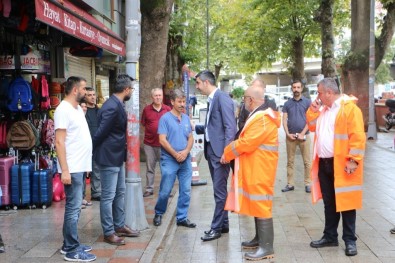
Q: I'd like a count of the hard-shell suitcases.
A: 3